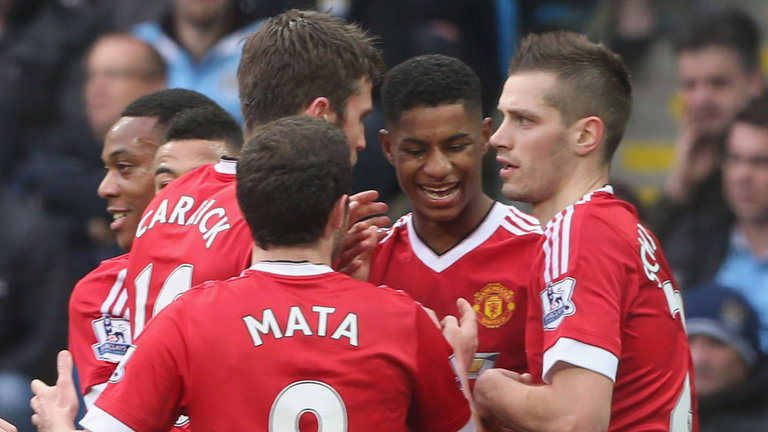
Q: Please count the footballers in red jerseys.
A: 6